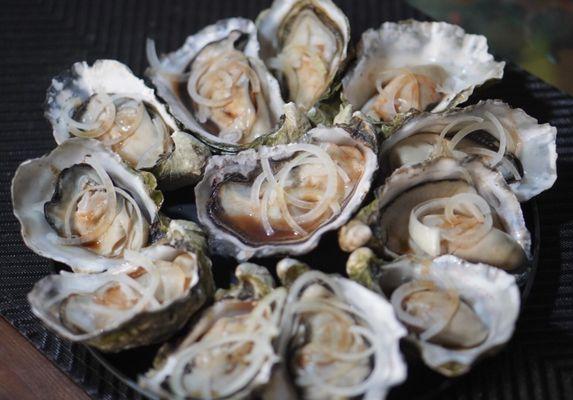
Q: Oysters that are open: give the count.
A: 12